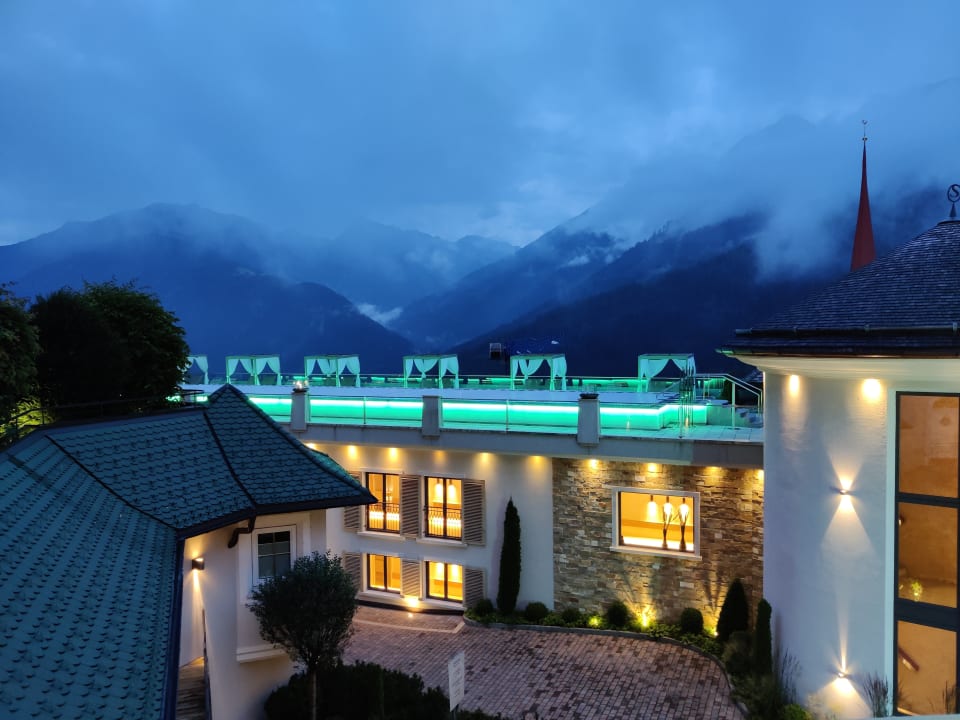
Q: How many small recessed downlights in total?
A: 12